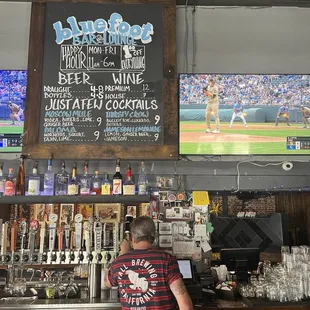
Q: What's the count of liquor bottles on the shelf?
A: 13